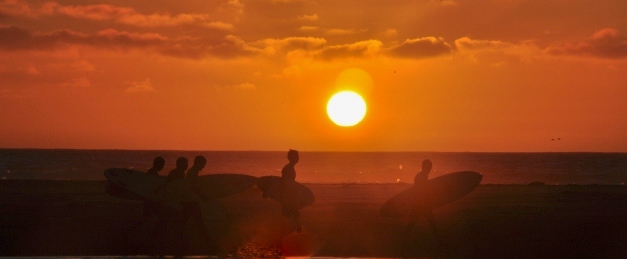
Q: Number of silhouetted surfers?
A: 5